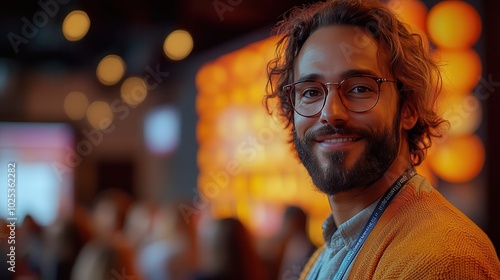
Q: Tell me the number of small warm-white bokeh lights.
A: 6